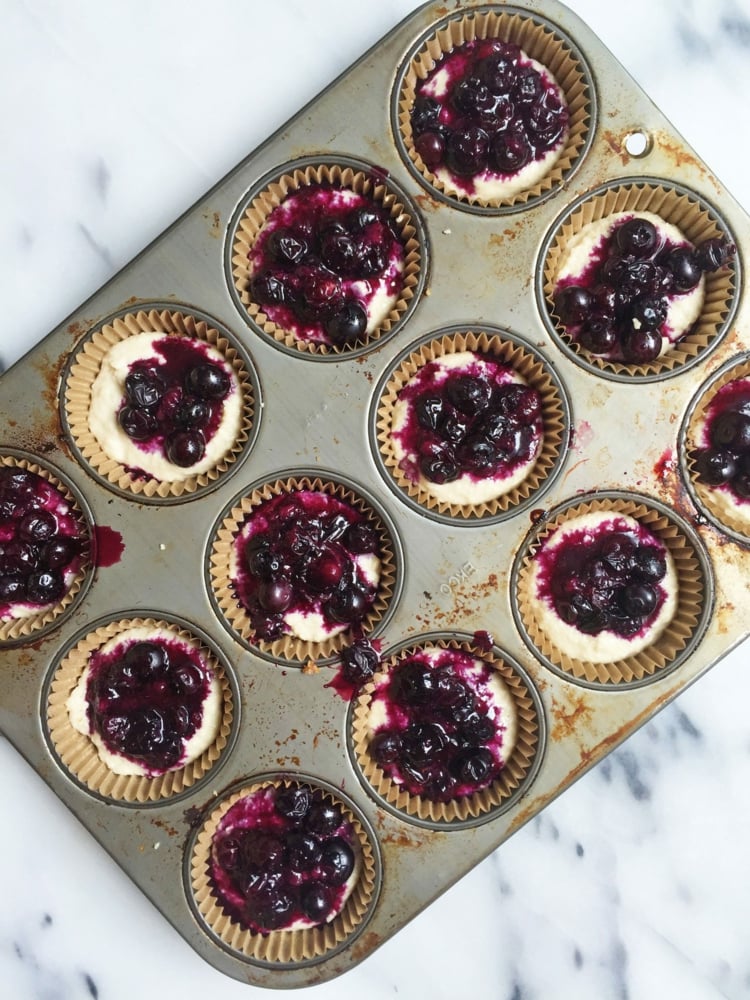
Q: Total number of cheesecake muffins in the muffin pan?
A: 12